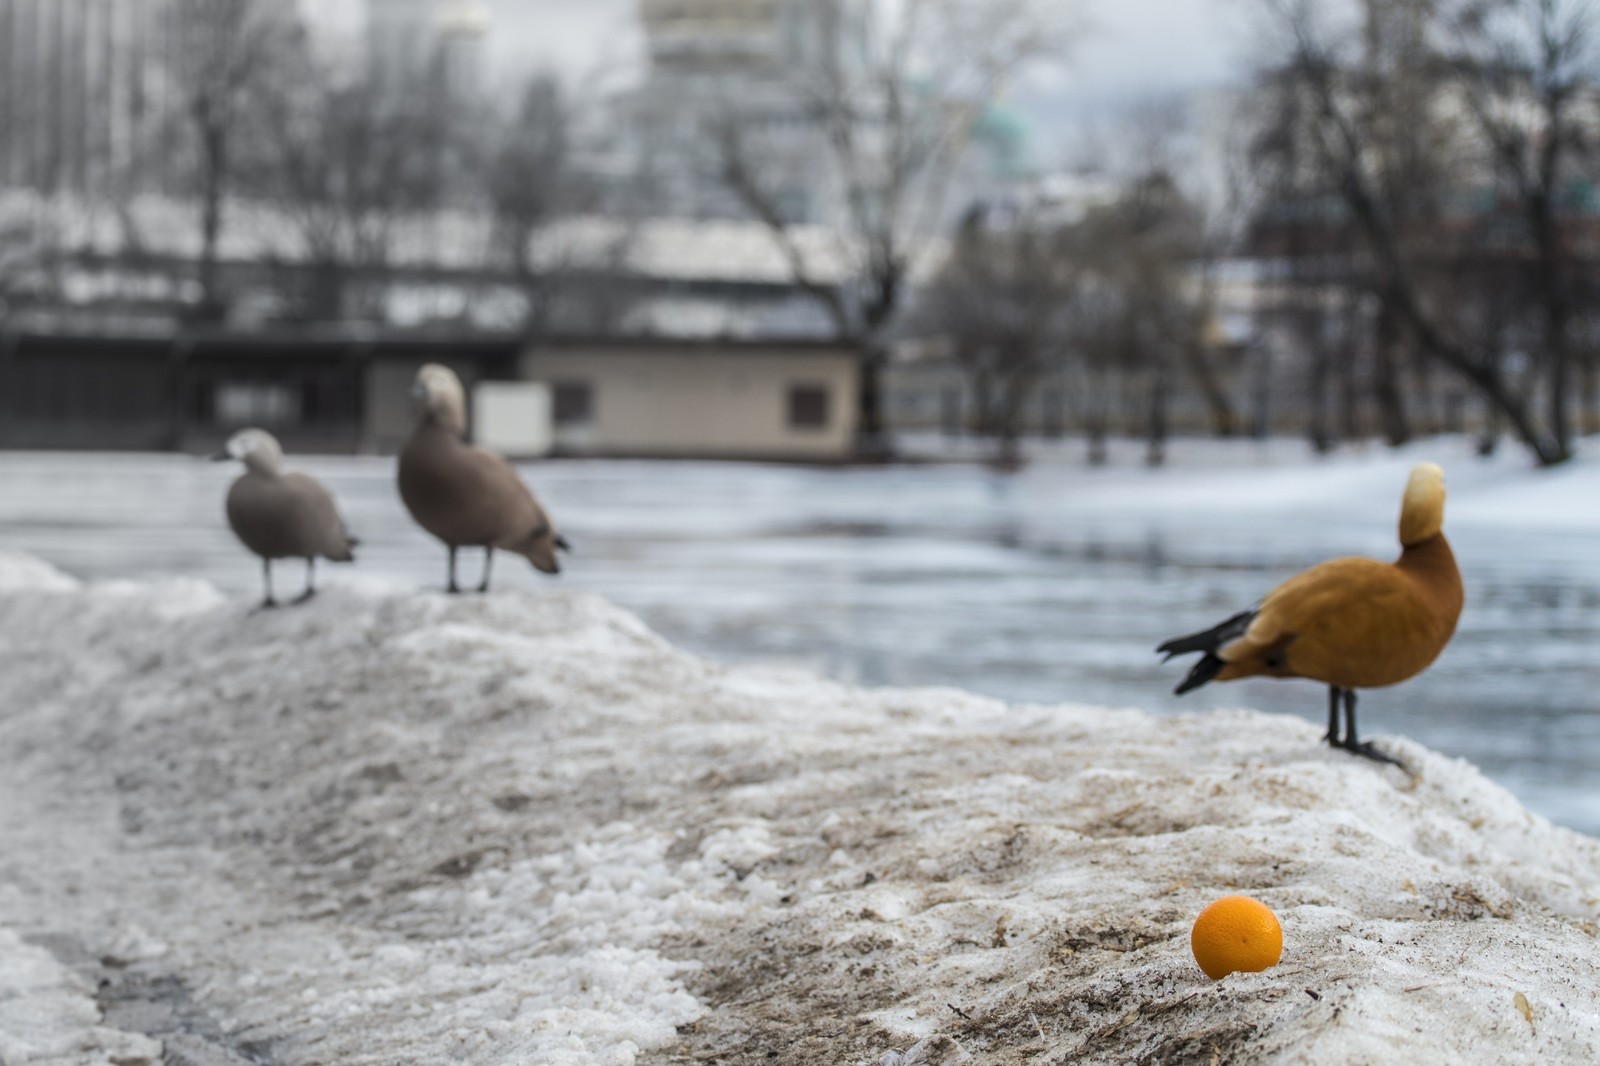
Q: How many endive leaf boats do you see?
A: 0